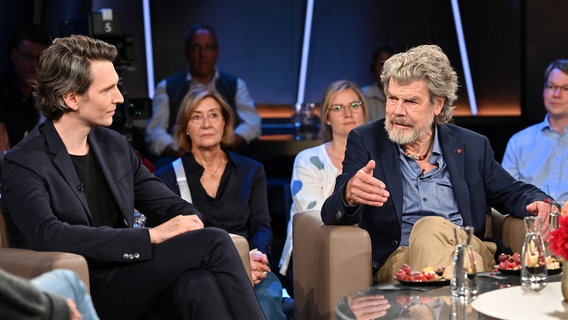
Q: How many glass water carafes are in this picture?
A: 2